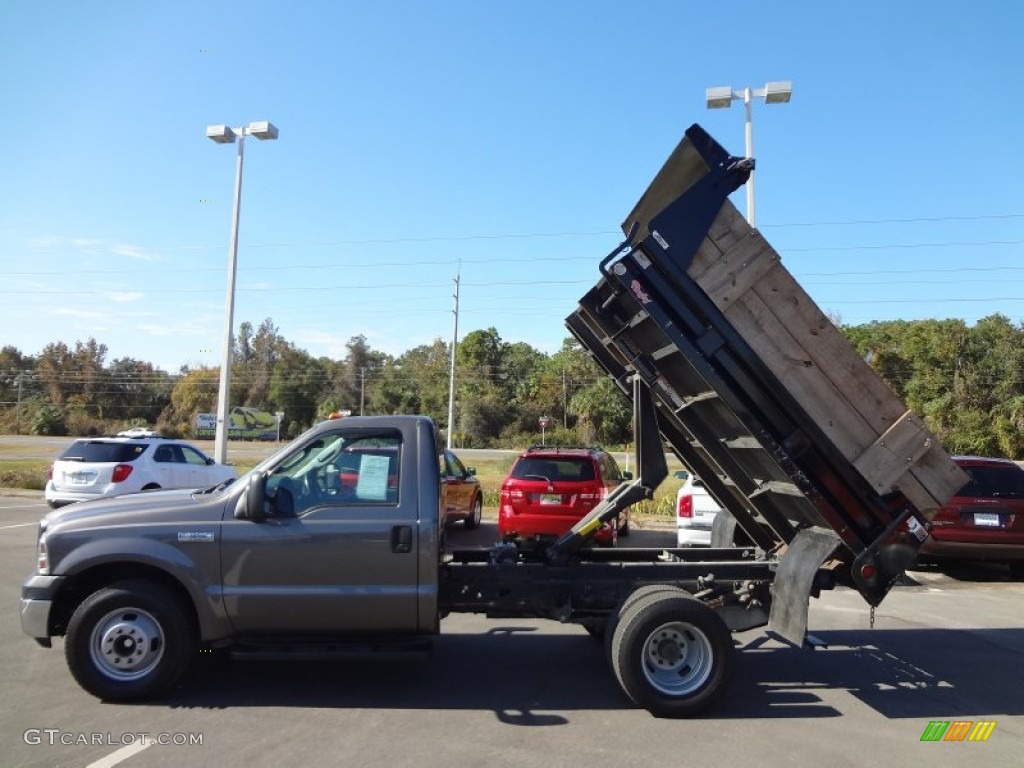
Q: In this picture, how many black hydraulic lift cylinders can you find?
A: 1